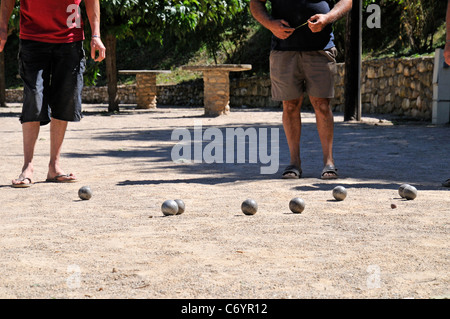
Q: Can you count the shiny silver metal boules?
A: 8